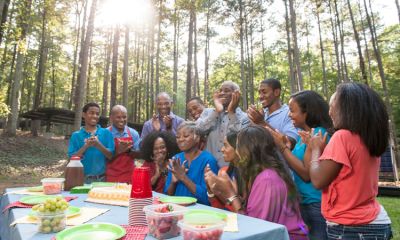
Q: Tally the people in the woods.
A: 12